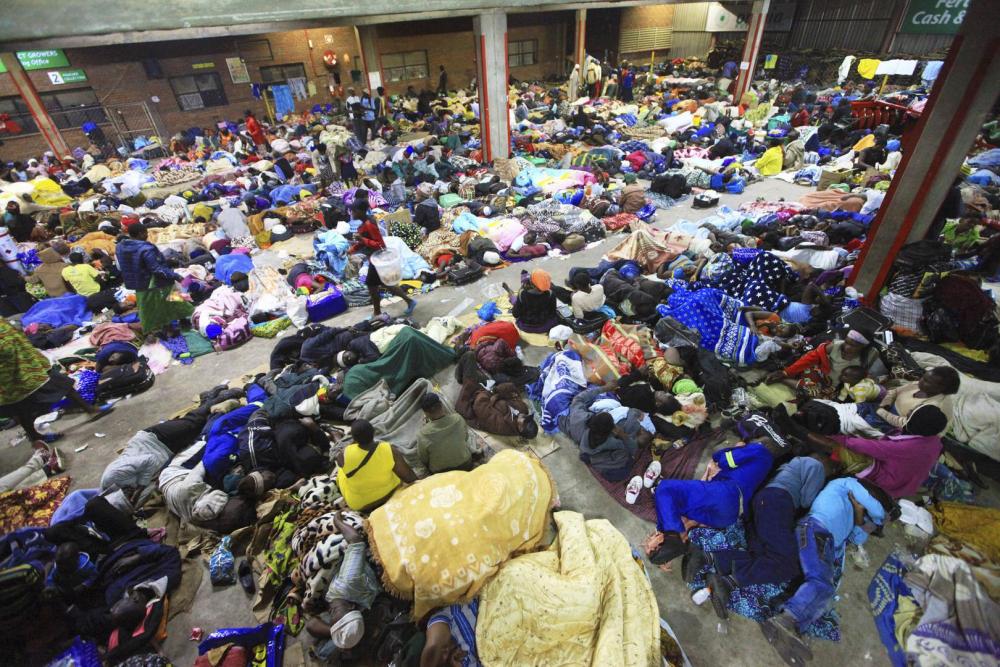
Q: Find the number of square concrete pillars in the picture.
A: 6